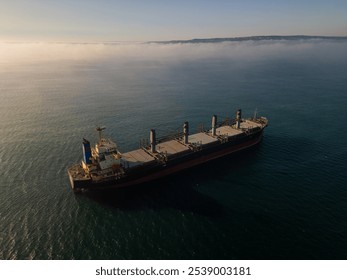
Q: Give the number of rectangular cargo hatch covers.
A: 5